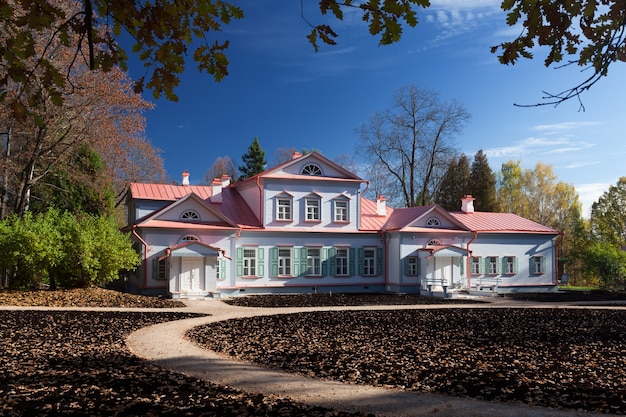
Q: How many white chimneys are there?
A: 5